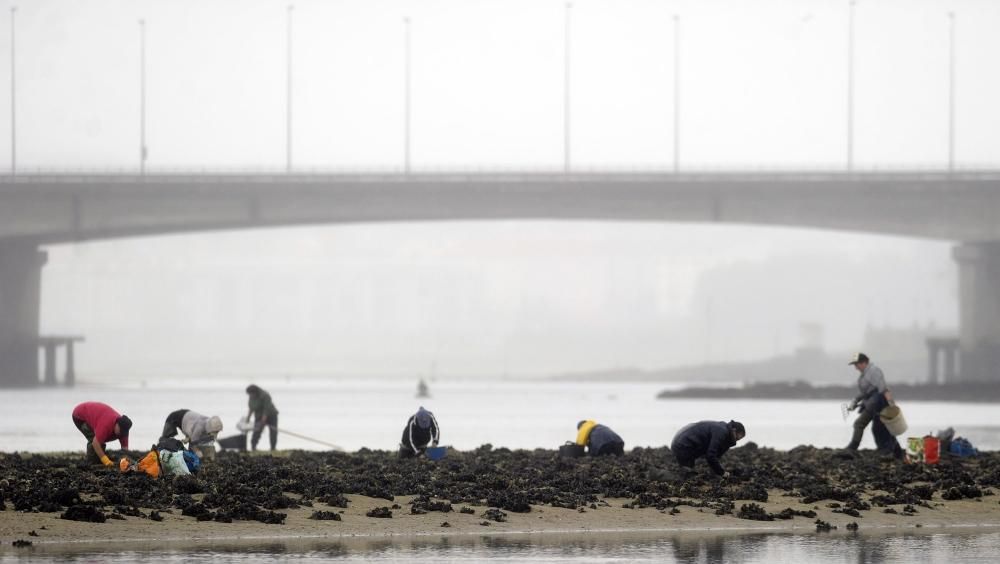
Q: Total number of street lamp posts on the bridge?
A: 8